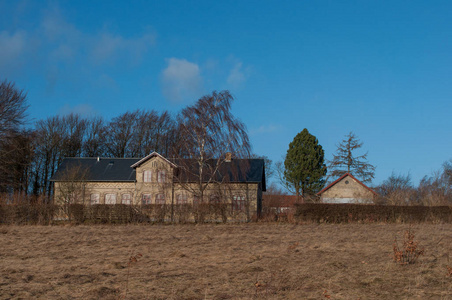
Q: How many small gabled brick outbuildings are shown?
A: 1